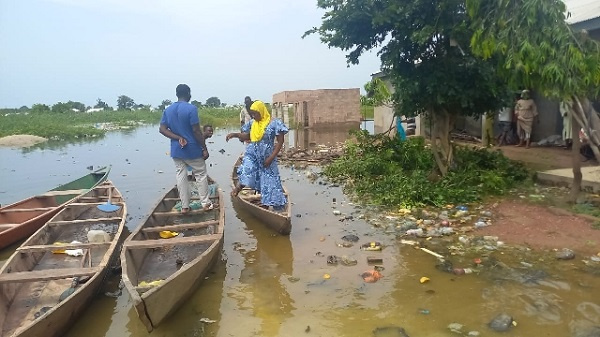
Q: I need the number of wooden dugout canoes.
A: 4